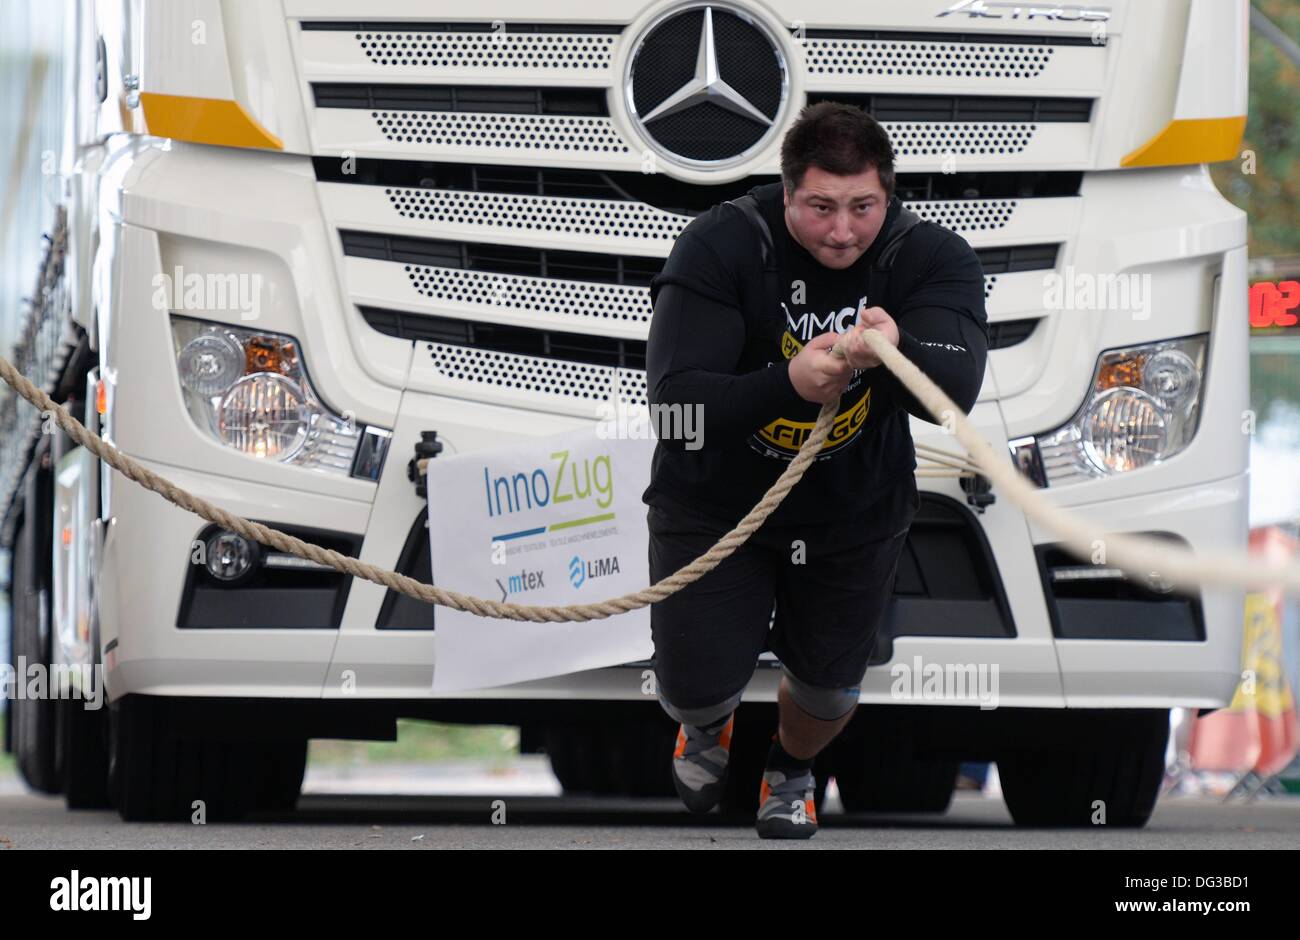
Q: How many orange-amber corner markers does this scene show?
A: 2